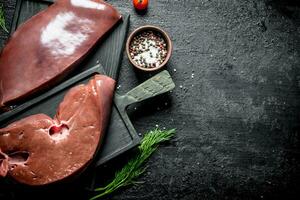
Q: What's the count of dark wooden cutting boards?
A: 2